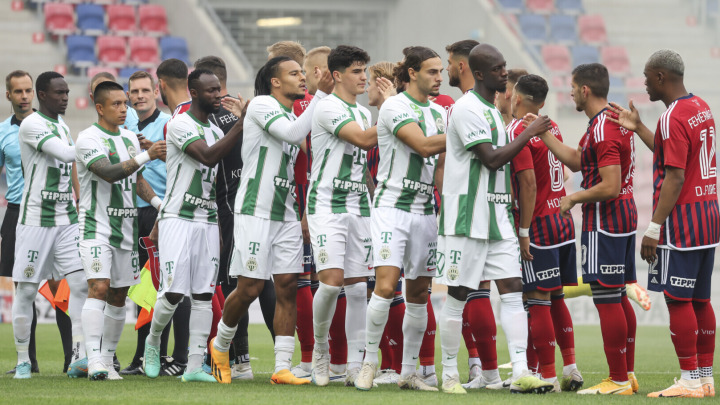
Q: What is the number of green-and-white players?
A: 7